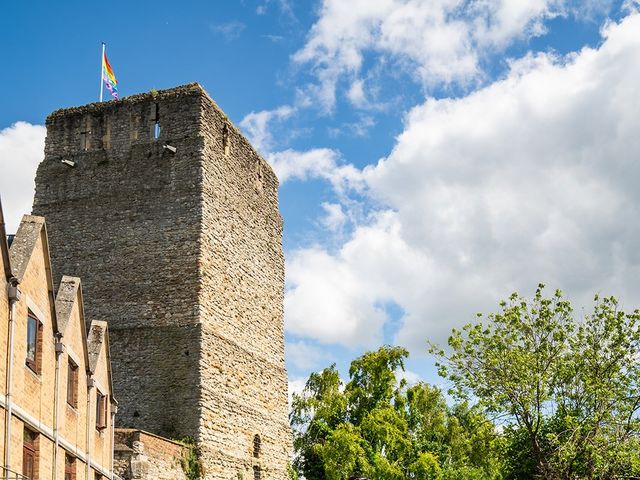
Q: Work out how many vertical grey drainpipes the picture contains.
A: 4